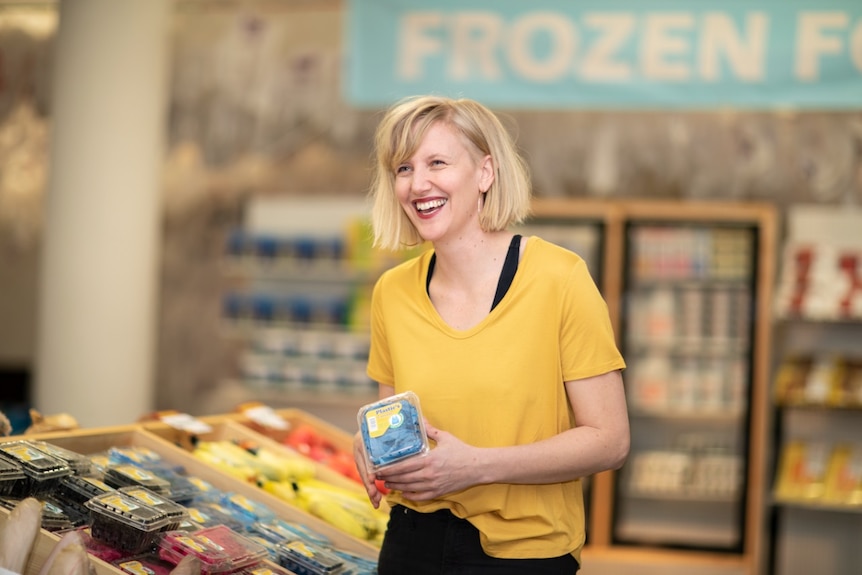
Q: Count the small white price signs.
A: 2